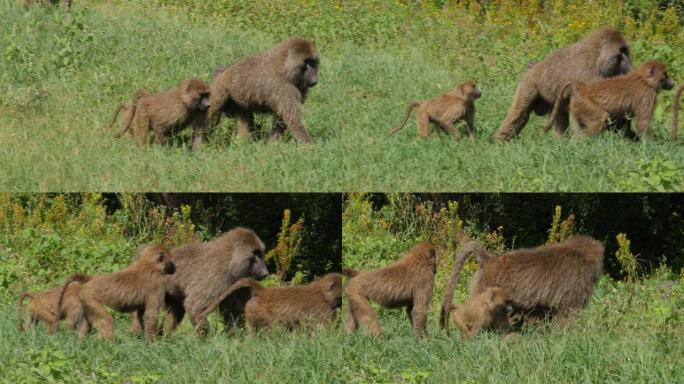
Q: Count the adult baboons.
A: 4